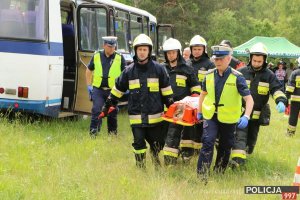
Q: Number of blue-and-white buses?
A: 1